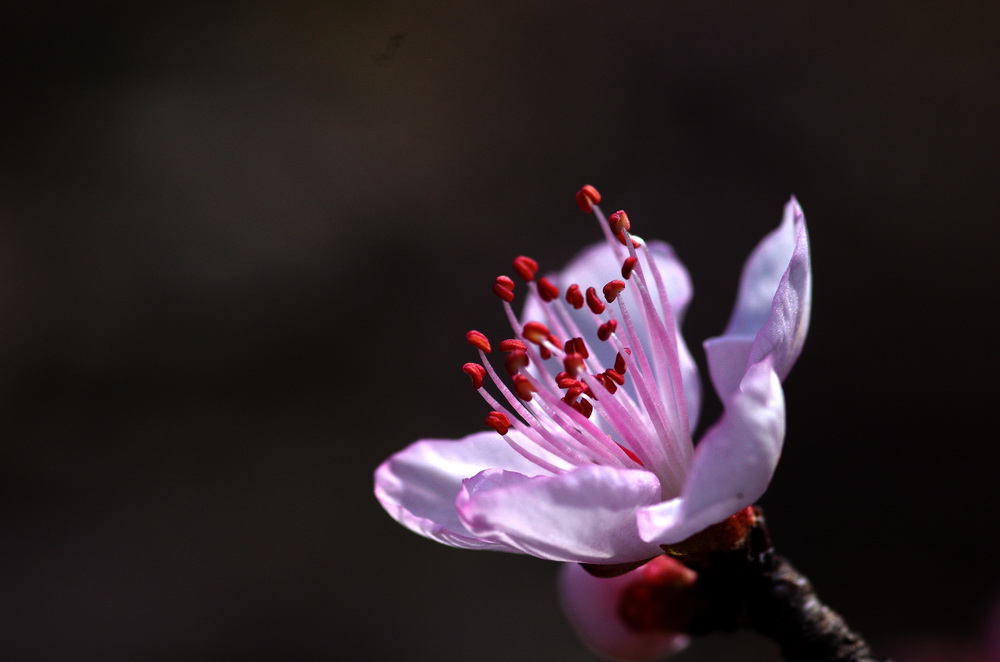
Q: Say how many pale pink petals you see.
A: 5